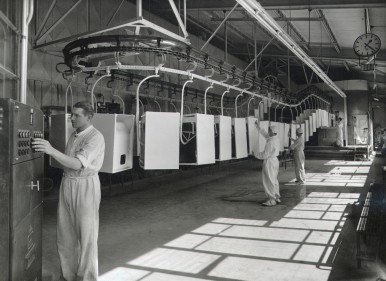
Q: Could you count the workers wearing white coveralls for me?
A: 4